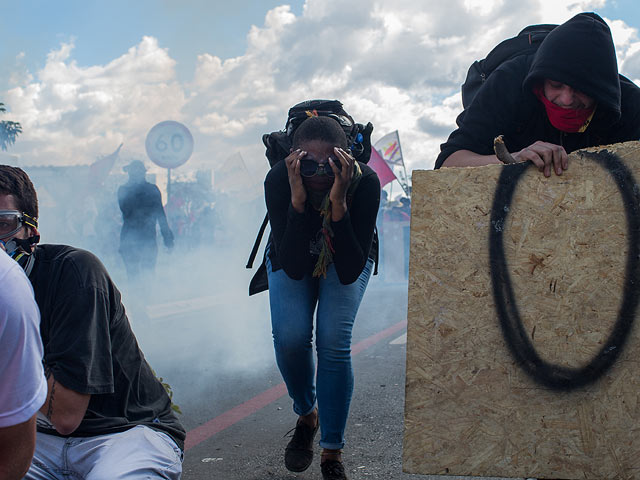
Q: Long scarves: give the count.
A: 1